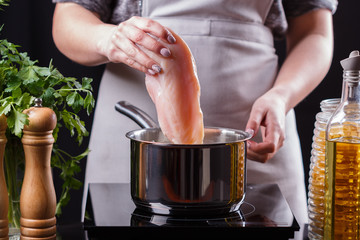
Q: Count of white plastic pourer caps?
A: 1